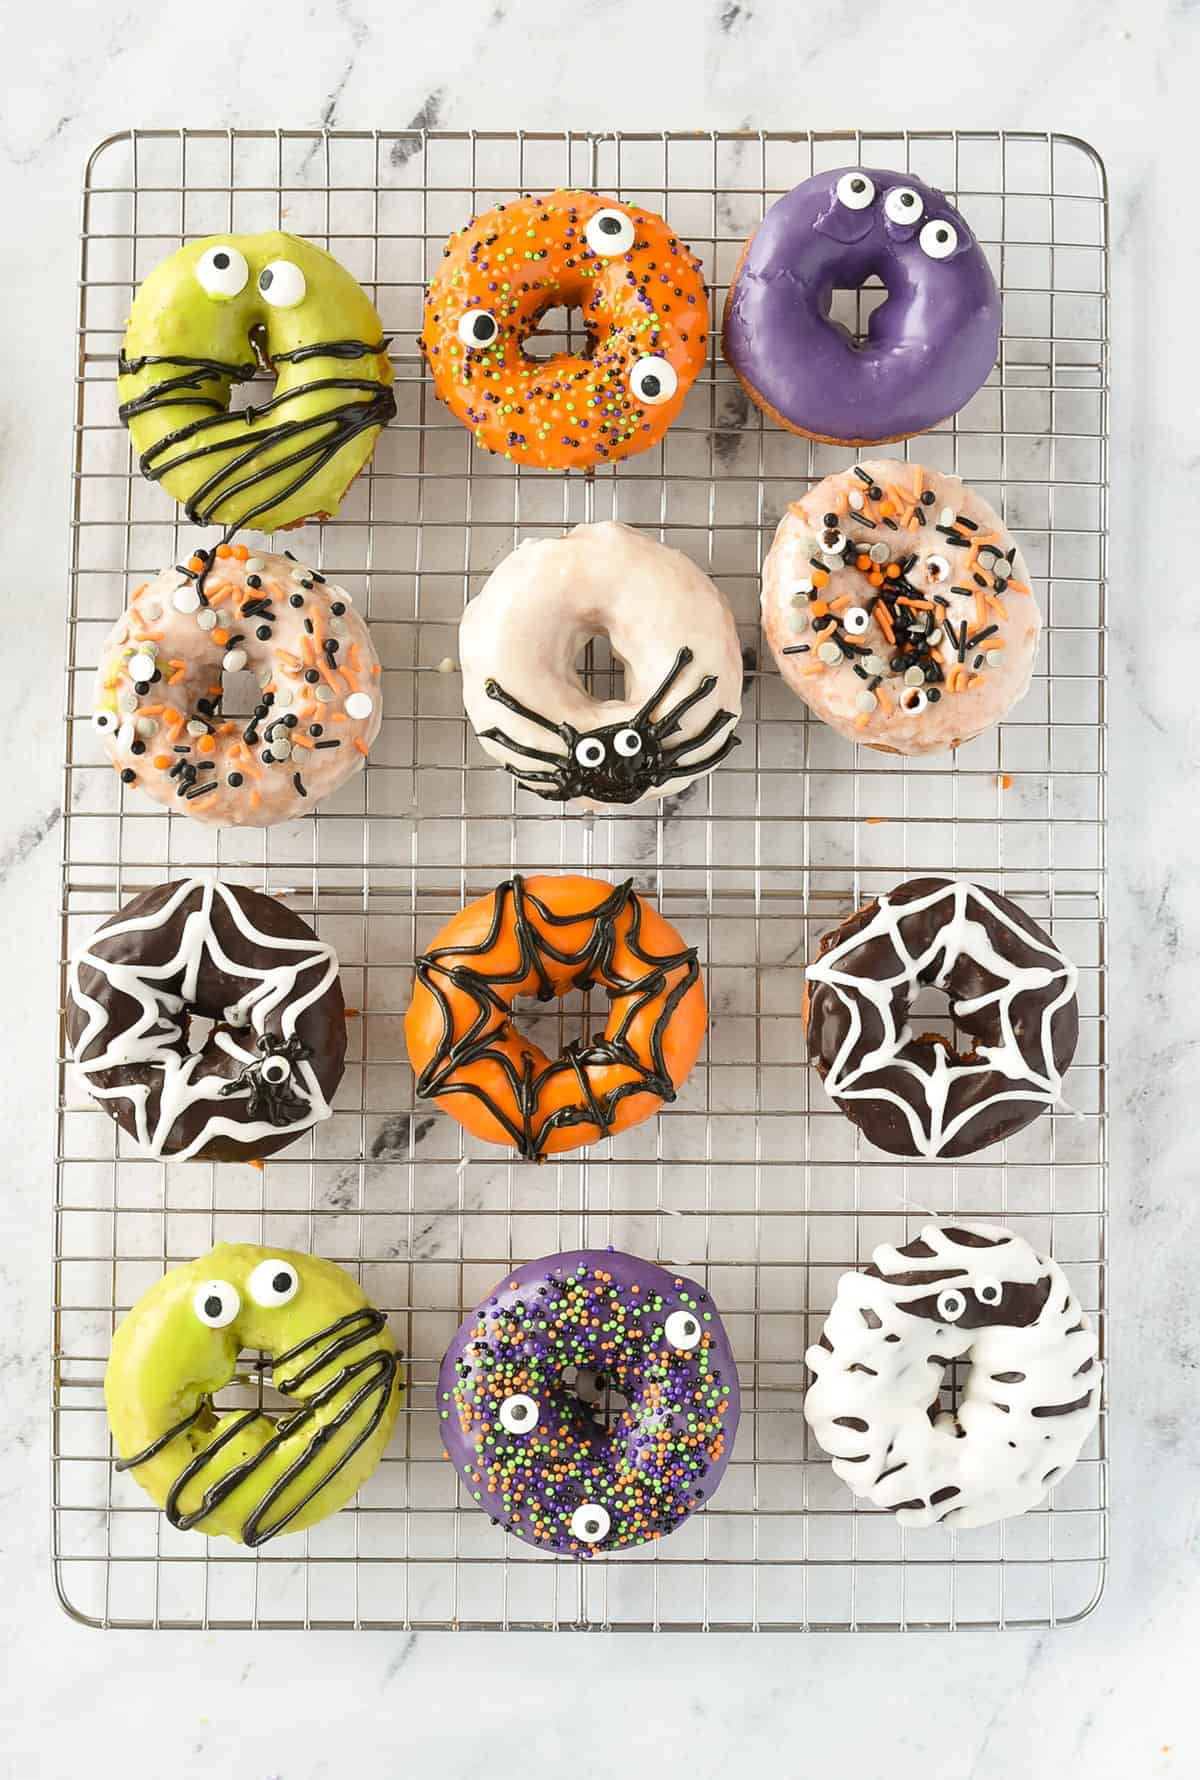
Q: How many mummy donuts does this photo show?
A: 1